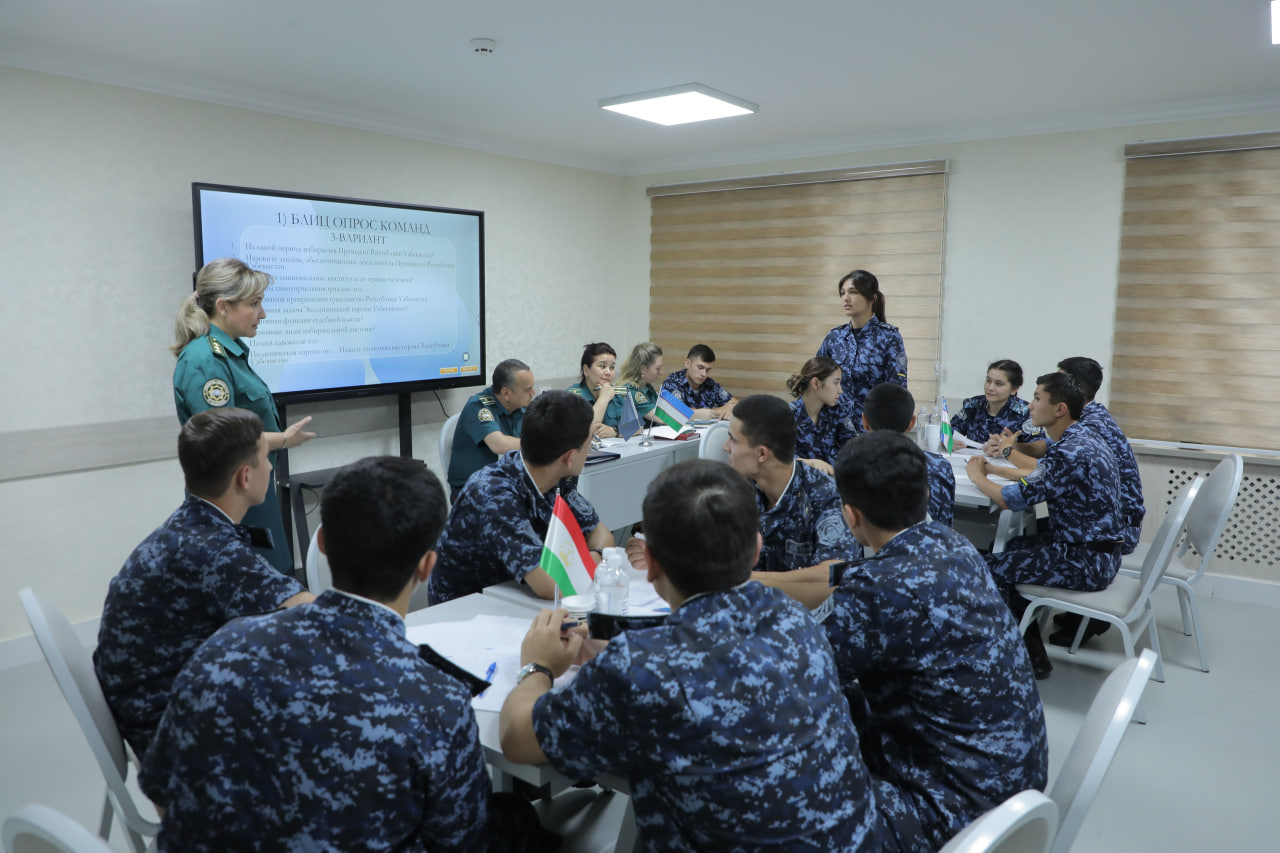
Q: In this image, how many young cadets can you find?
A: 13